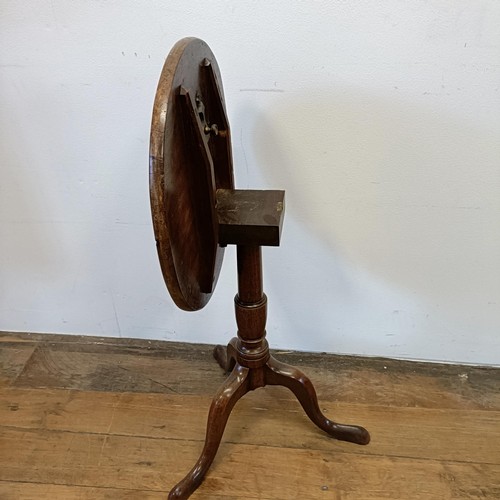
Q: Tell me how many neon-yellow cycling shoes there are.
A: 0